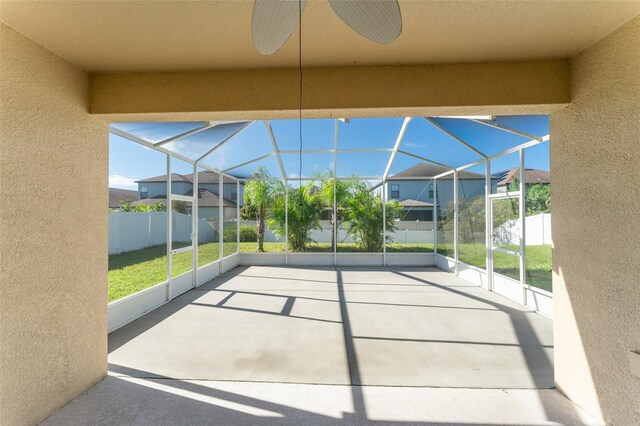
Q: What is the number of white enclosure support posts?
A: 11